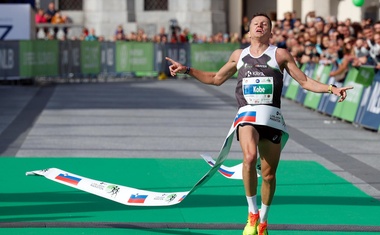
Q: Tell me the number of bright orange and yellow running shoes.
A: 2